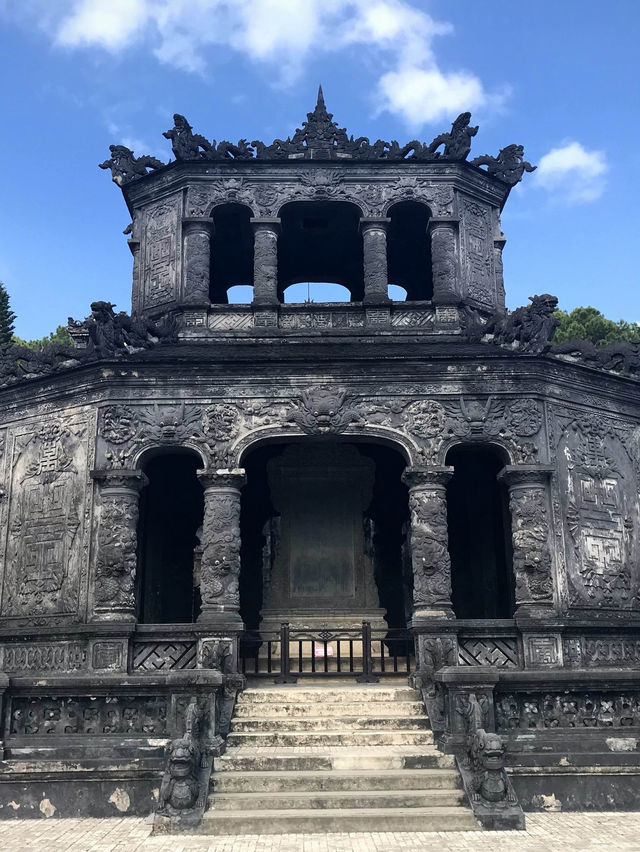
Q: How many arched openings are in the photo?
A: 6